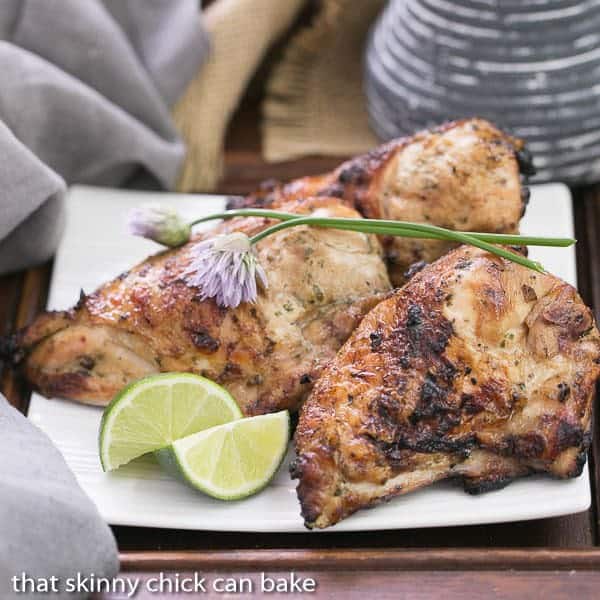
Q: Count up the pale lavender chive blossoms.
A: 2